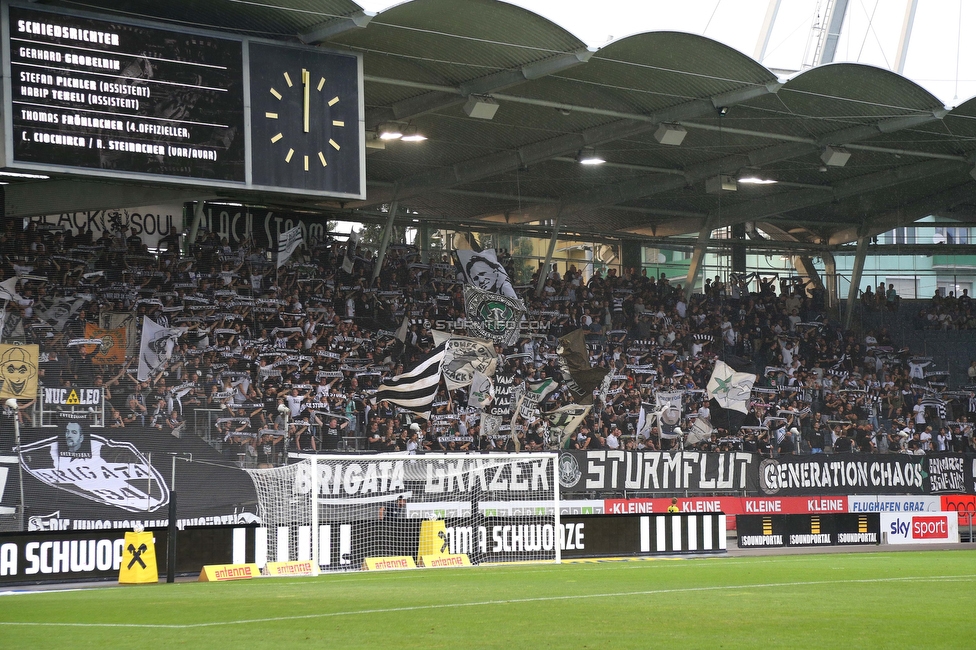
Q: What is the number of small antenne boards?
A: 4